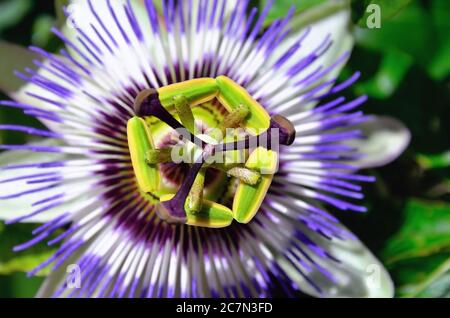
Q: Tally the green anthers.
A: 5